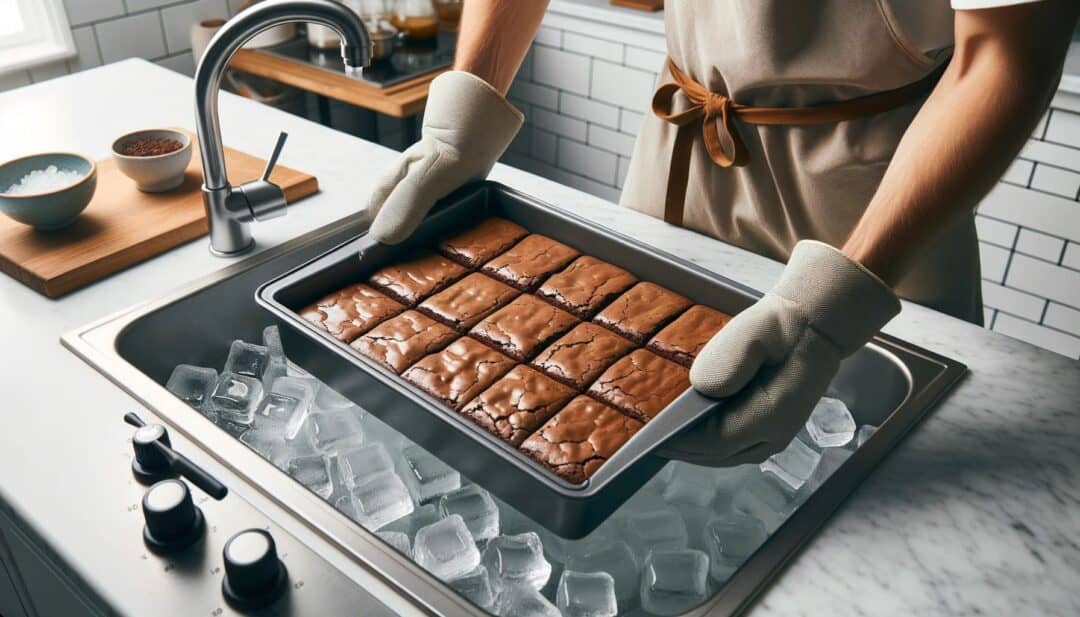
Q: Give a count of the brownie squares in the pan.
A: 15